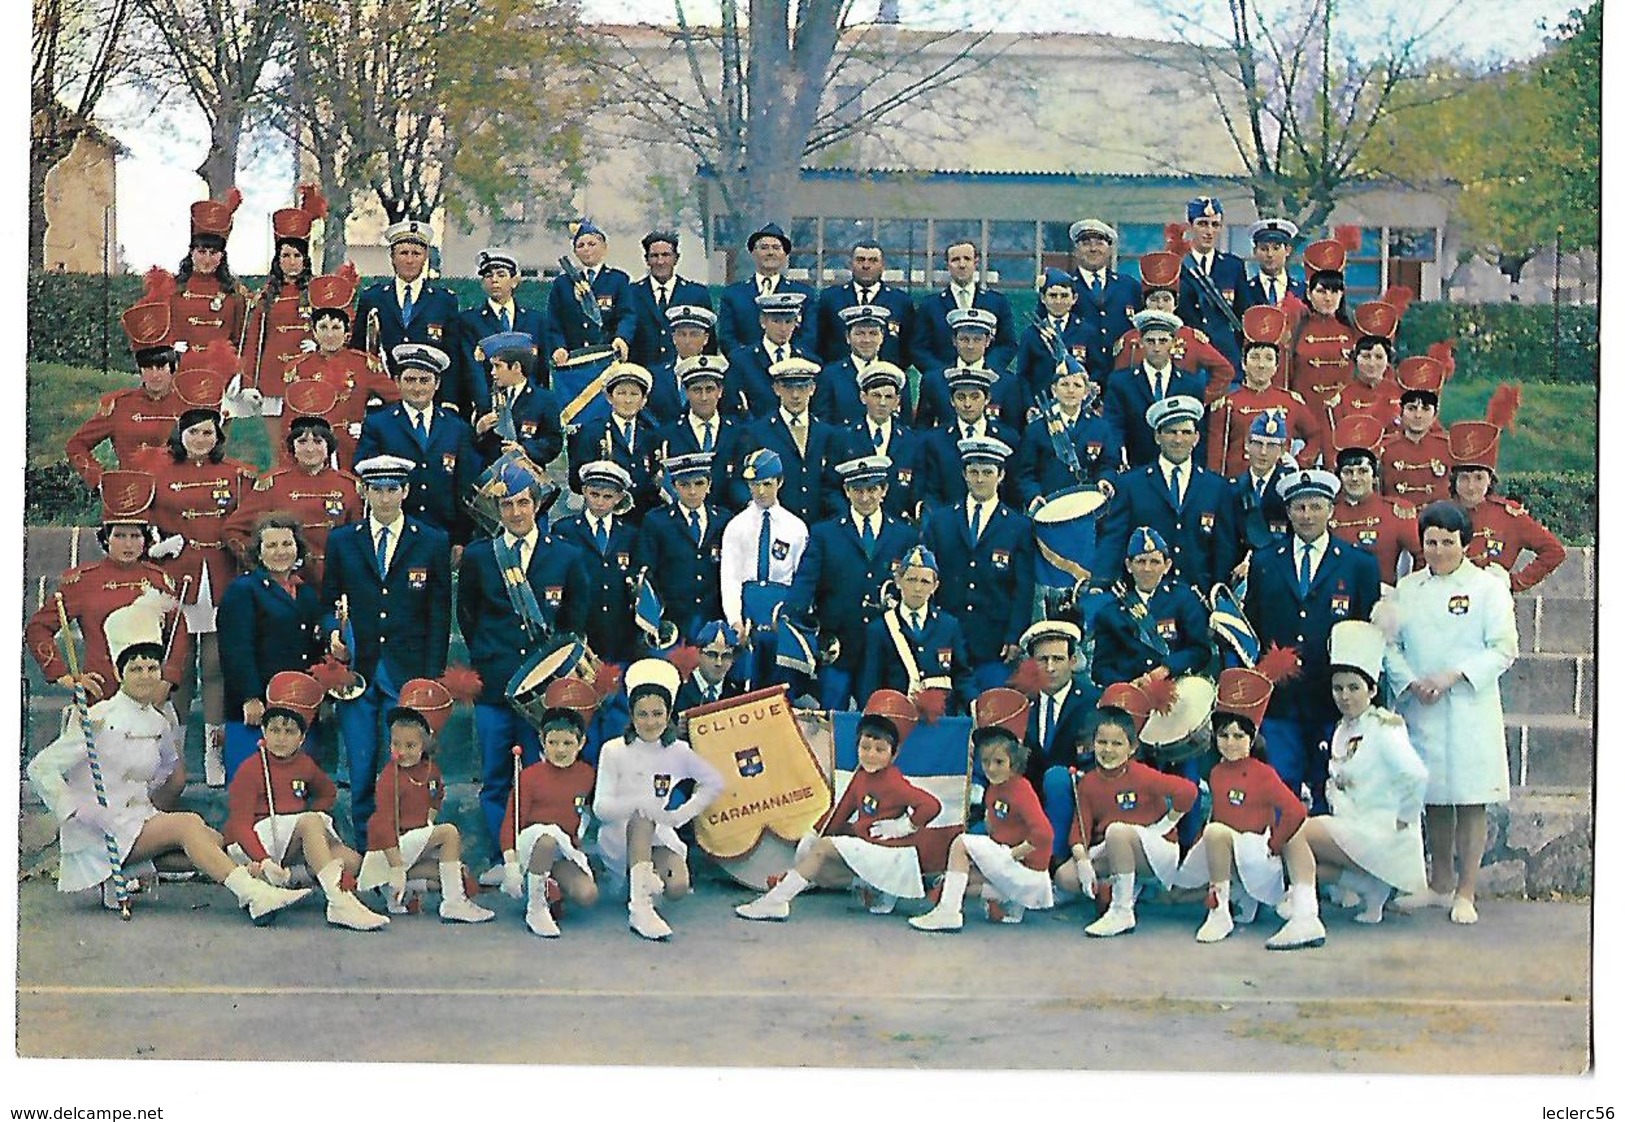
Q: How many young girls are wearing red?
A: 7